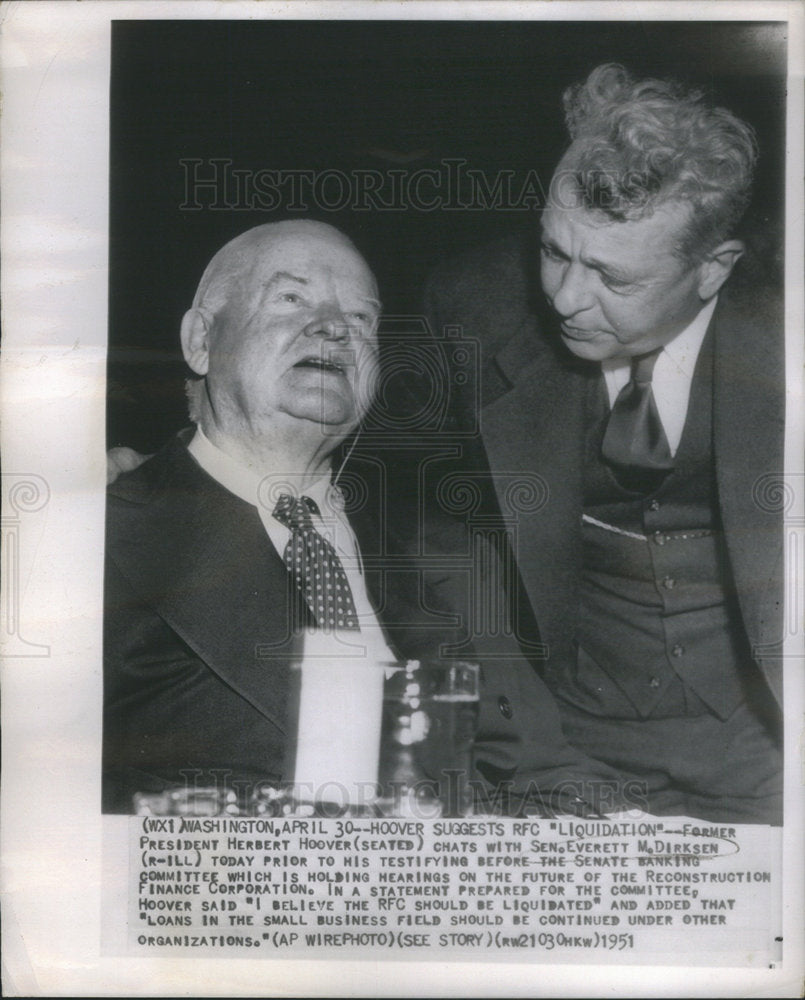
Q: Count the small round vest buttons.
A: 5